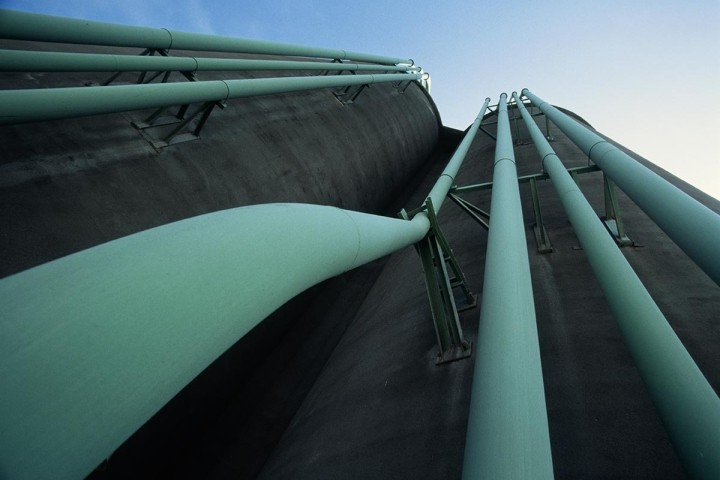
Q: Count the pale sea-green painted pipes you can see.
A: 7